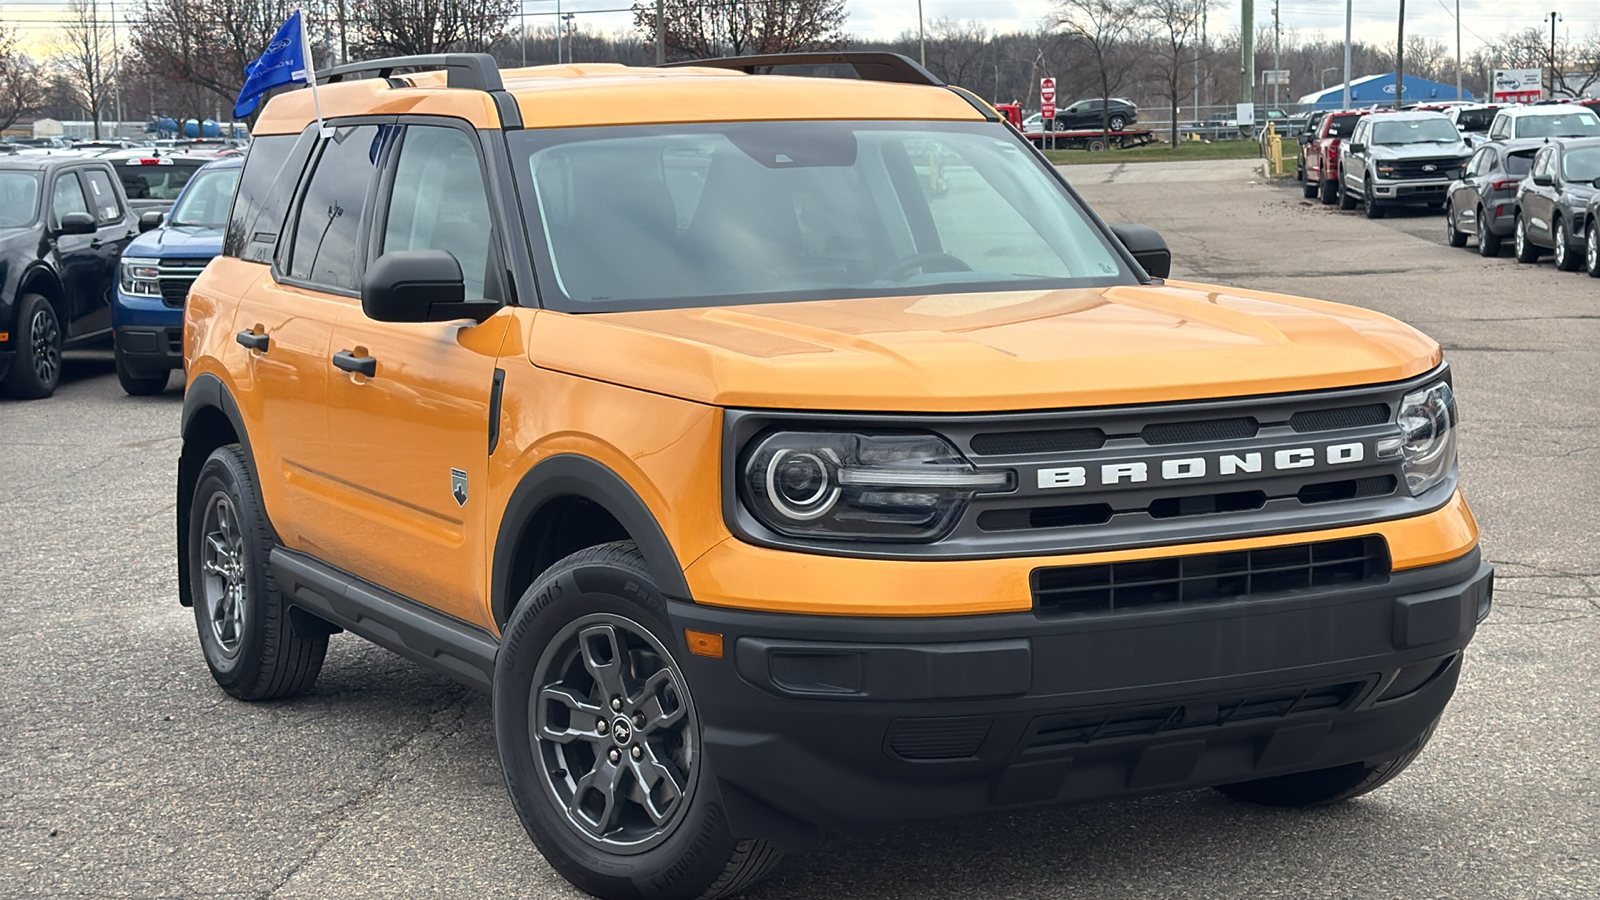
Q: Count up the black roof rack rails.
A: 2